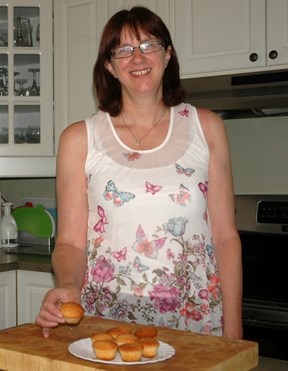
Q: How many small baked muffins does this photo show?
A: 8